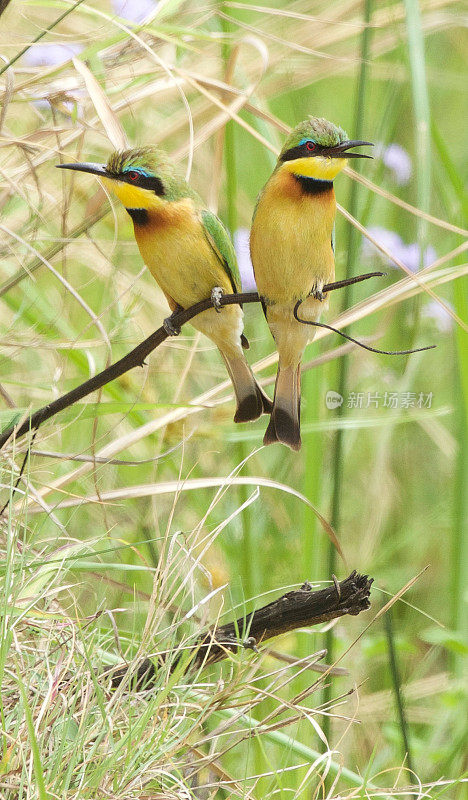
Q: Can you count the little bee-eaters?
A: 2